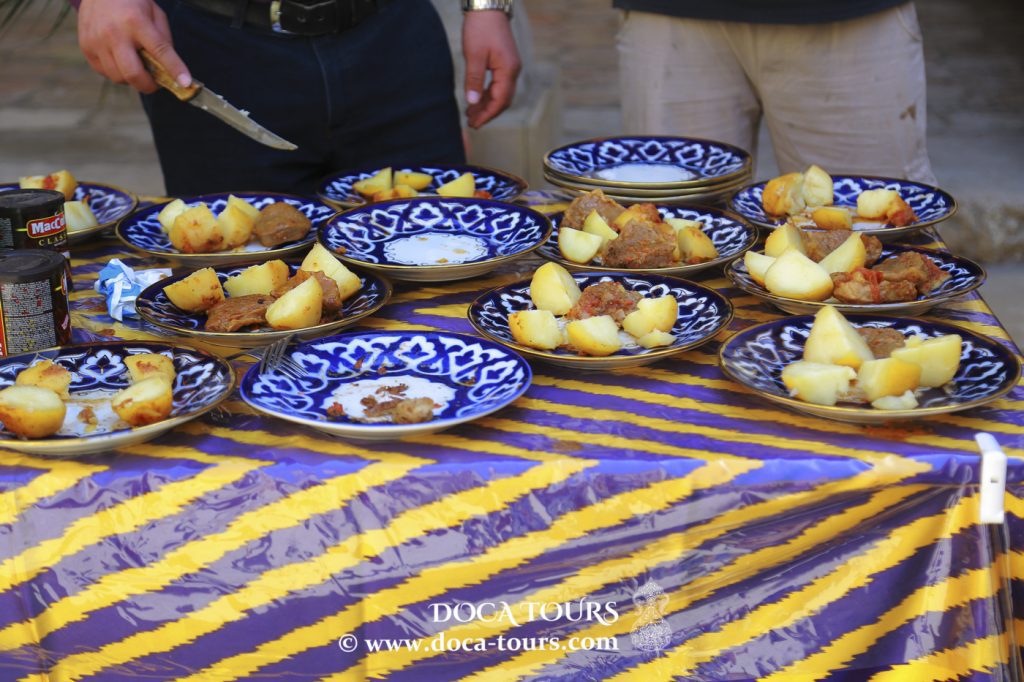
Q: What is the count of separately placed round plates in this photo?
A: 12